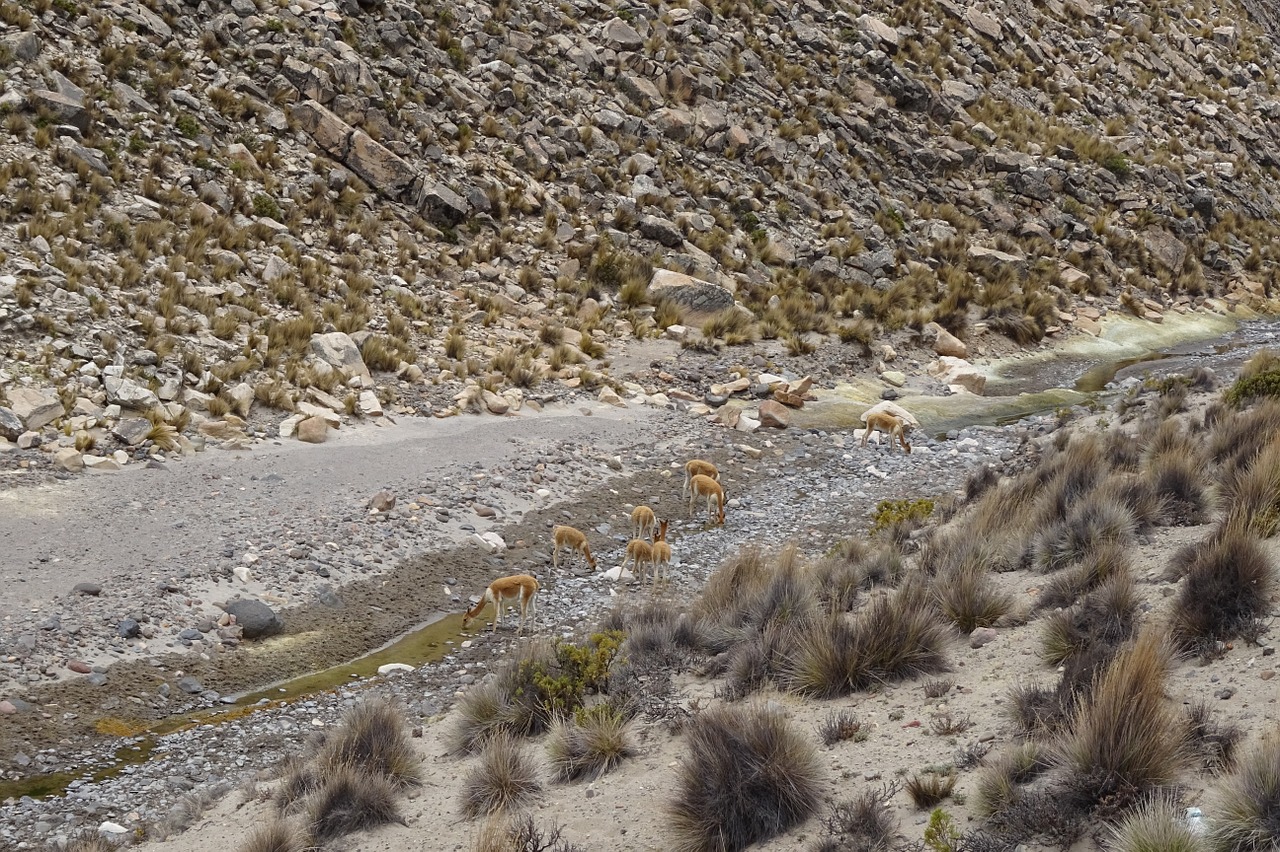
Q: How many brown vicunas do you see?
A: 8